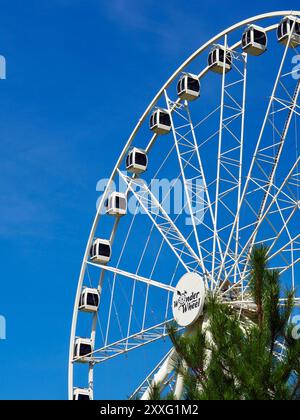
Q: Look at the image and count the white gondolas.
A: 11